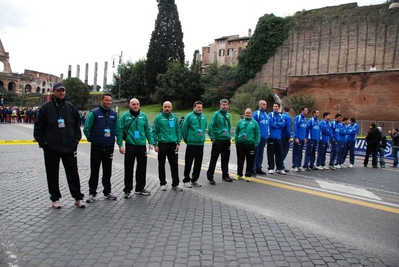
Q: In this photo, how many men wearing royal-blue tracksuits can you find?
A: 9